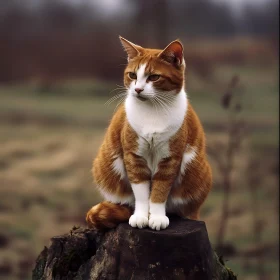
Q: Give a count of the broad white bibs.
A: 1